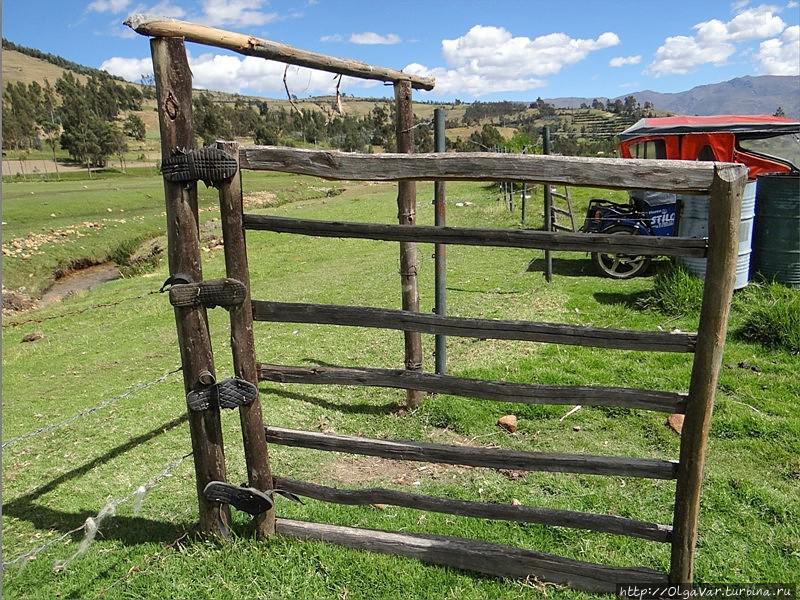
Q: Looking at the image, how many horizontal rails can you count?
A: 7